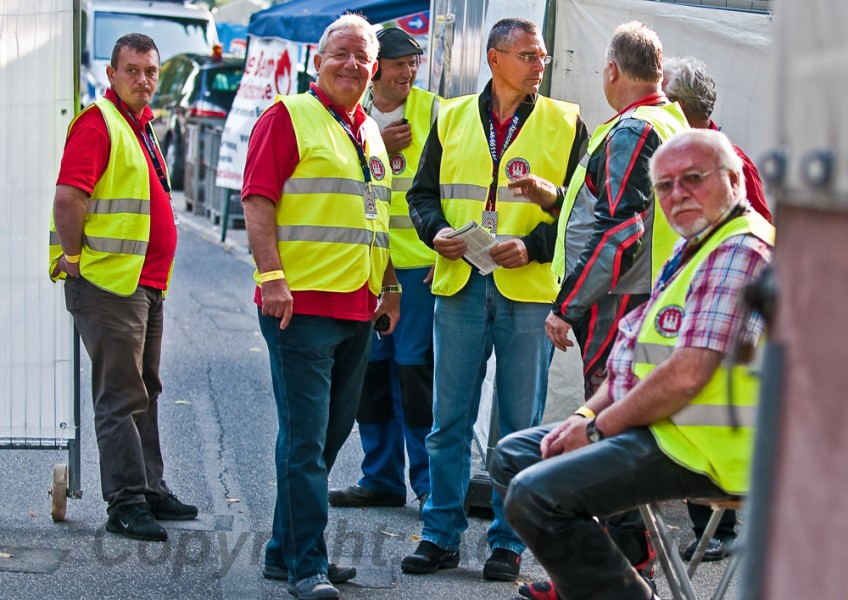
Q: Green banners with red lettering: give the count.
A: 0